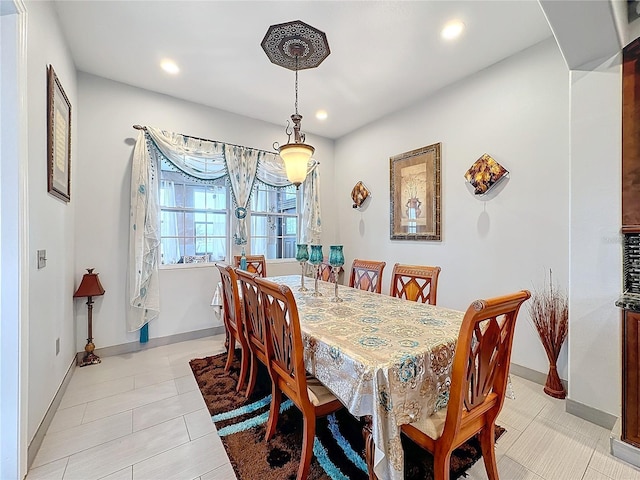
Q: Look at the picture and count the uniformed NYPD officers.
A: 0